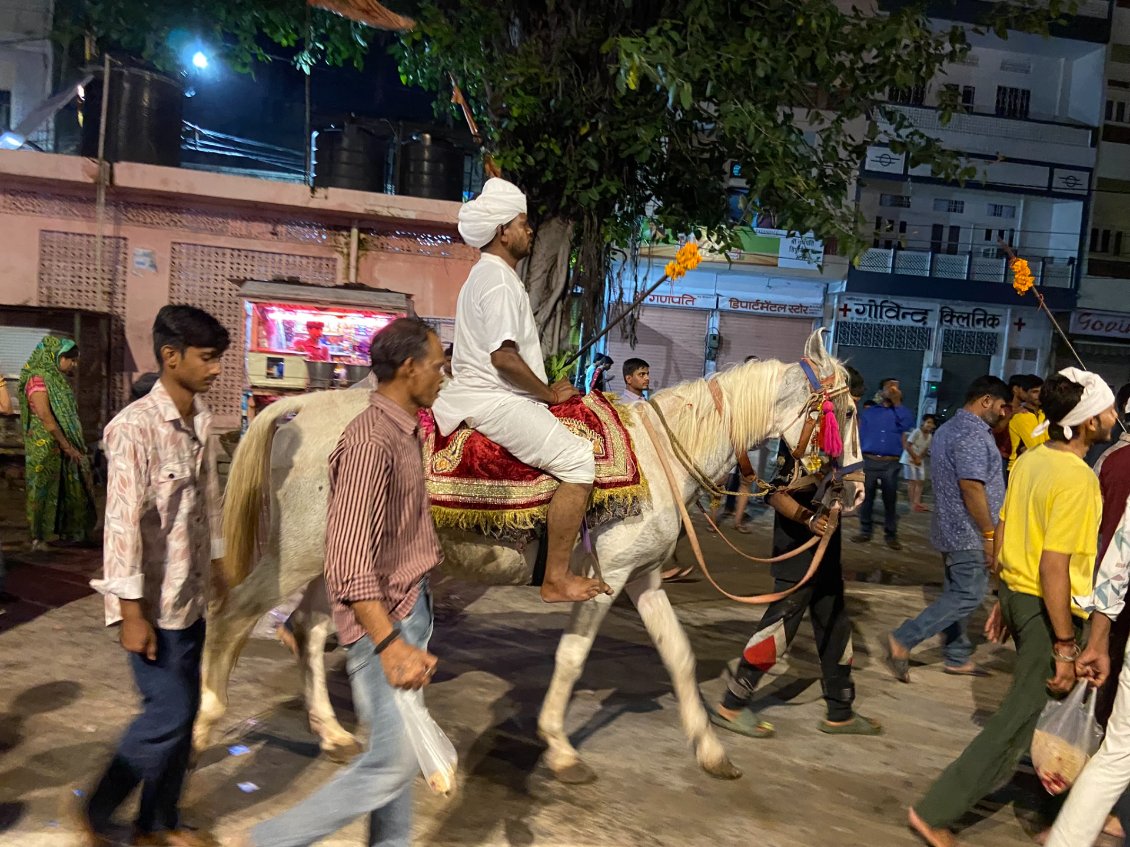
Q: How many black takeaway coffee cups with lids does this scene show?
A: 0